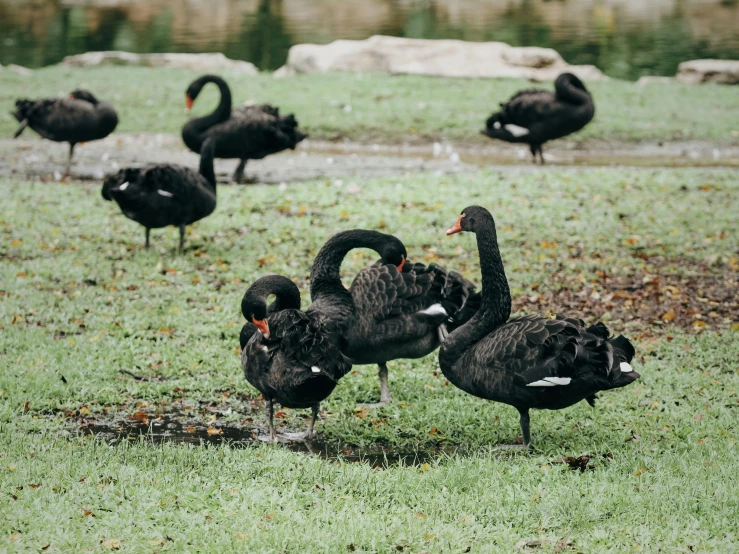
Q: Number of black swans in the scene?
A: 7